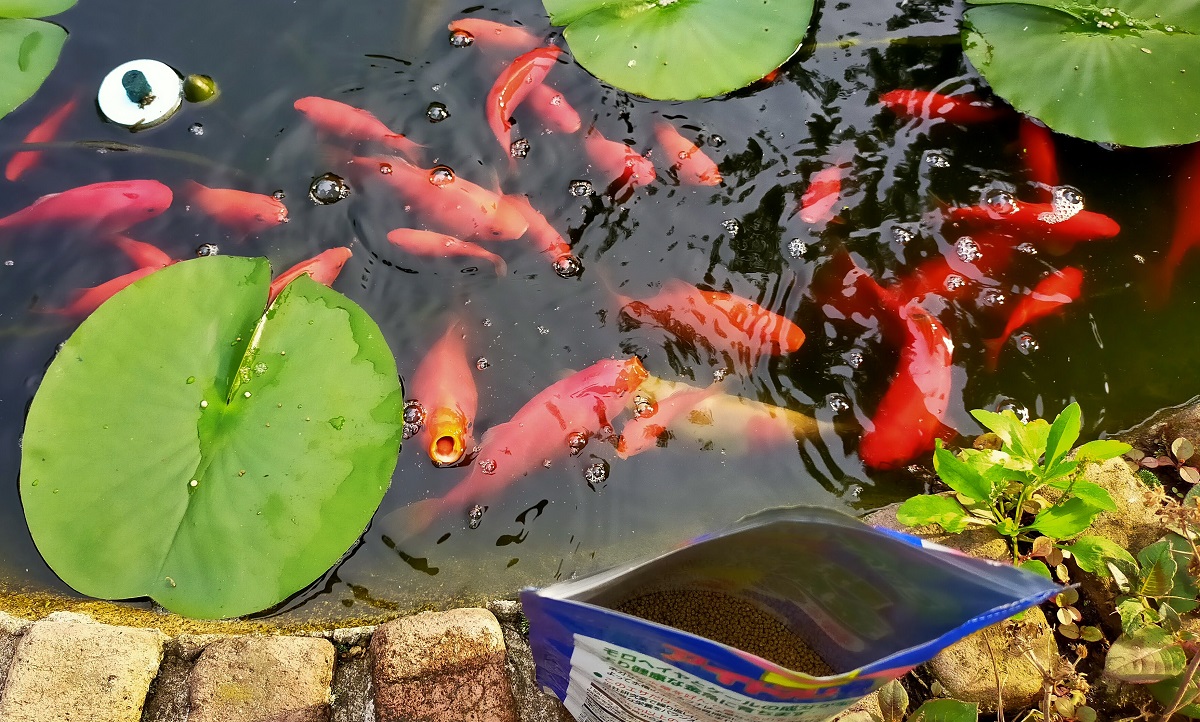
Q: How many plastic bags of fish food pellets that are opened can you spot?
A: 1